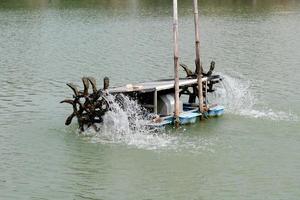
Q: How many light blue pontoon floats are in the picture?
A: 3